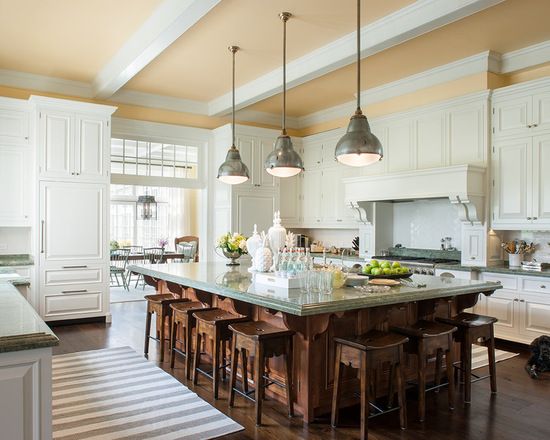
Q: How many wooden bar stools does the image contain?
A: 7